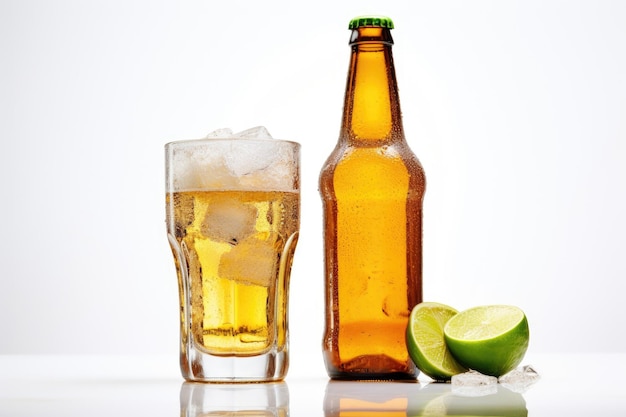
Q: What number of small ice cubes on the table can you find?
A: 2